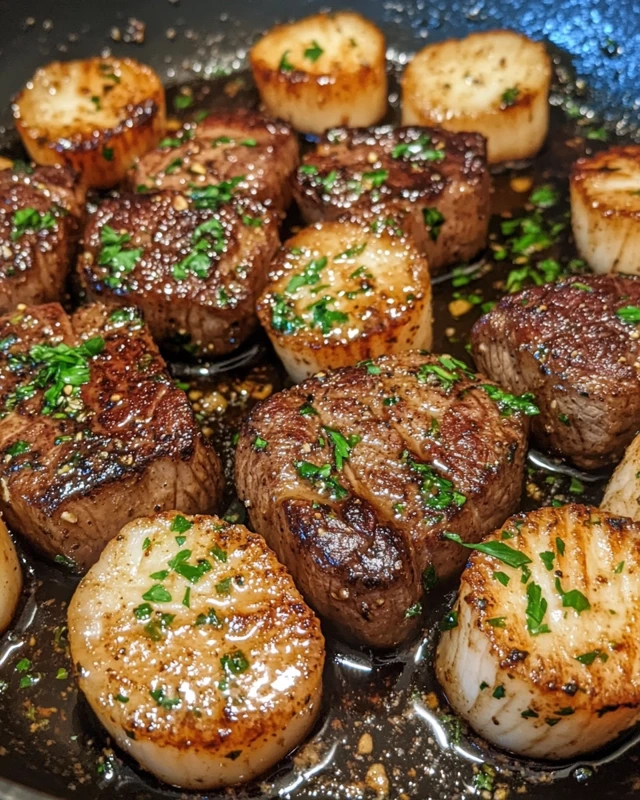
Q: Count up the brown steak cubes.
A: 7